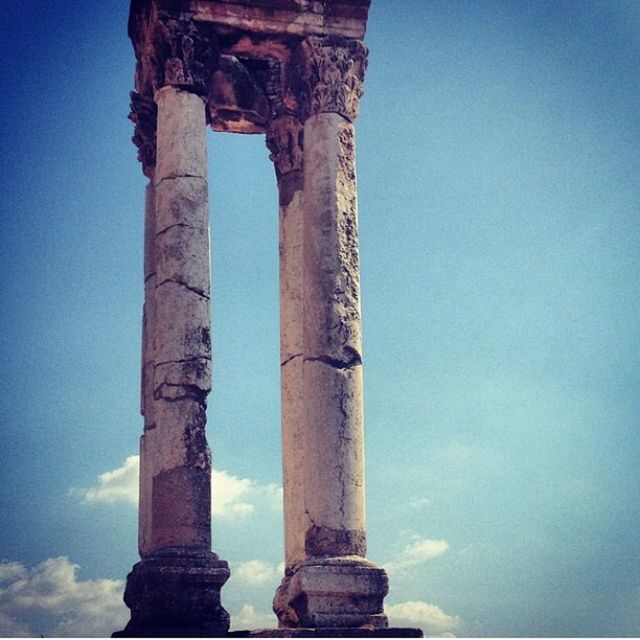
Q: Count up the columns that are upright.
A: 4